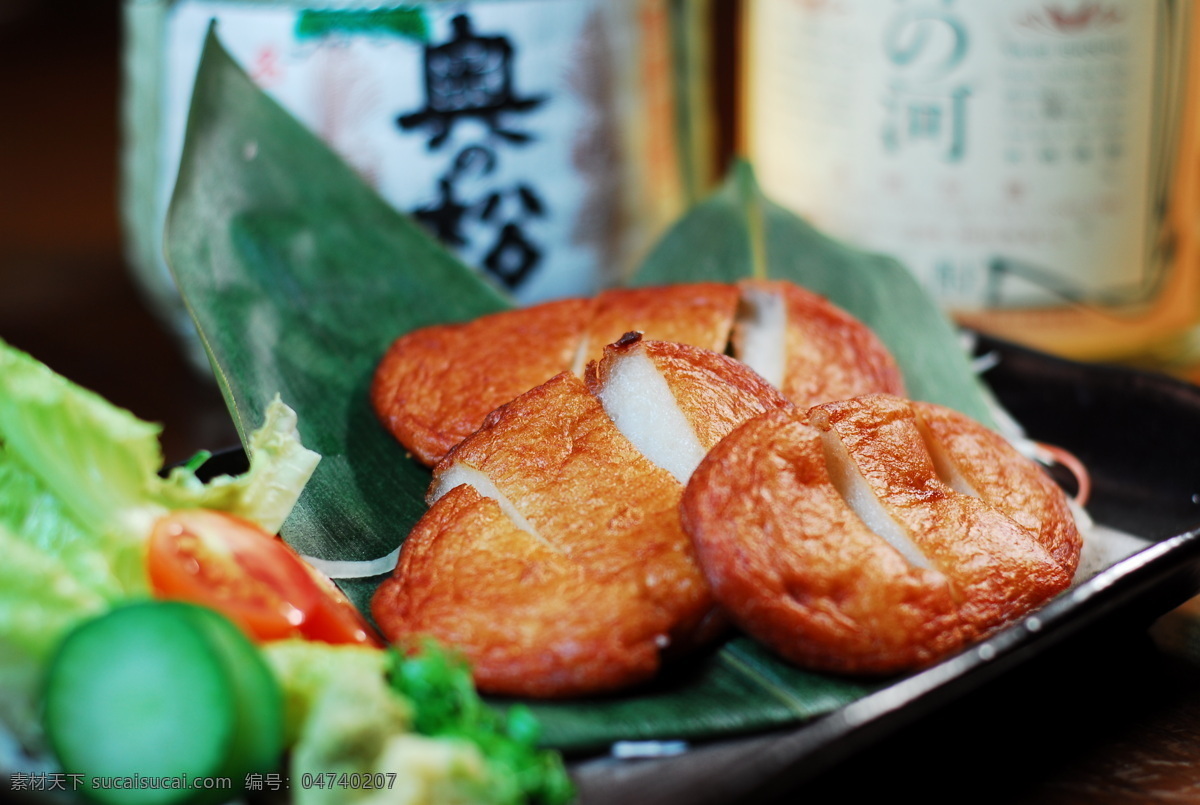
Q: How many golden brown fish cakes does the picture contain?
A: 3